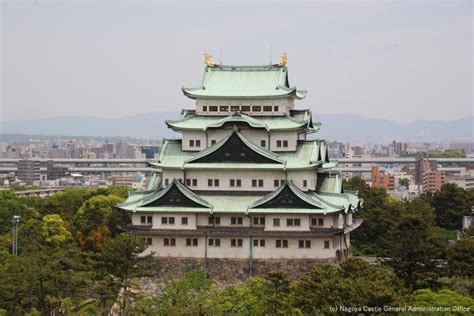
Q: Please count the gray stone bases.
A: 1